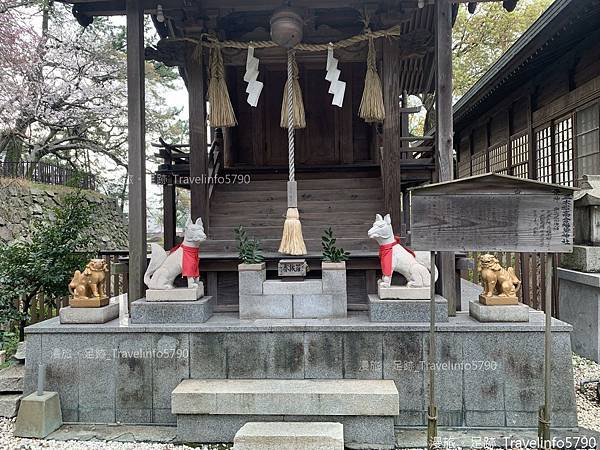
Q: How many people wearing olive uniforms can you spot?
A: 0